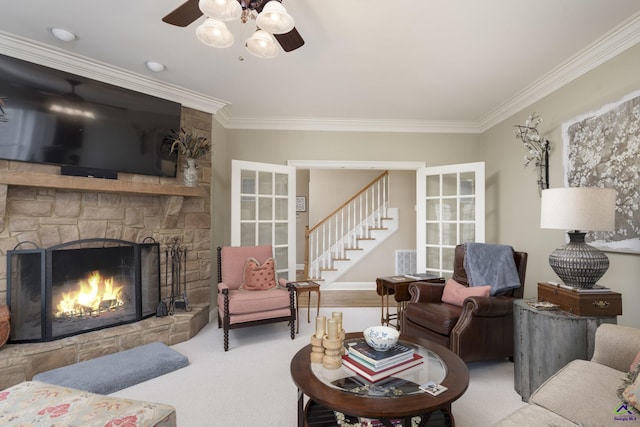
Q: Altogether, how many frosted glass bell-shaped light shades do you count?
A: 4